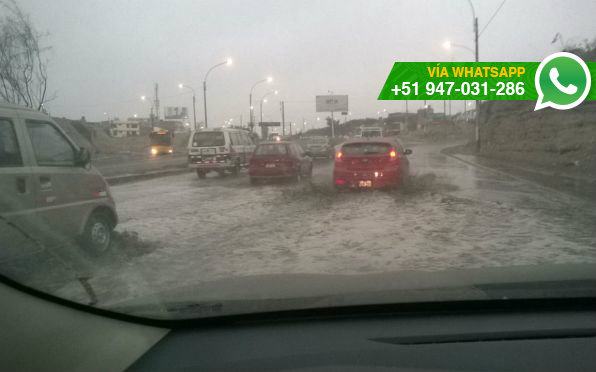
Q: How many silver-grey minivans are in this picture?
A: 1